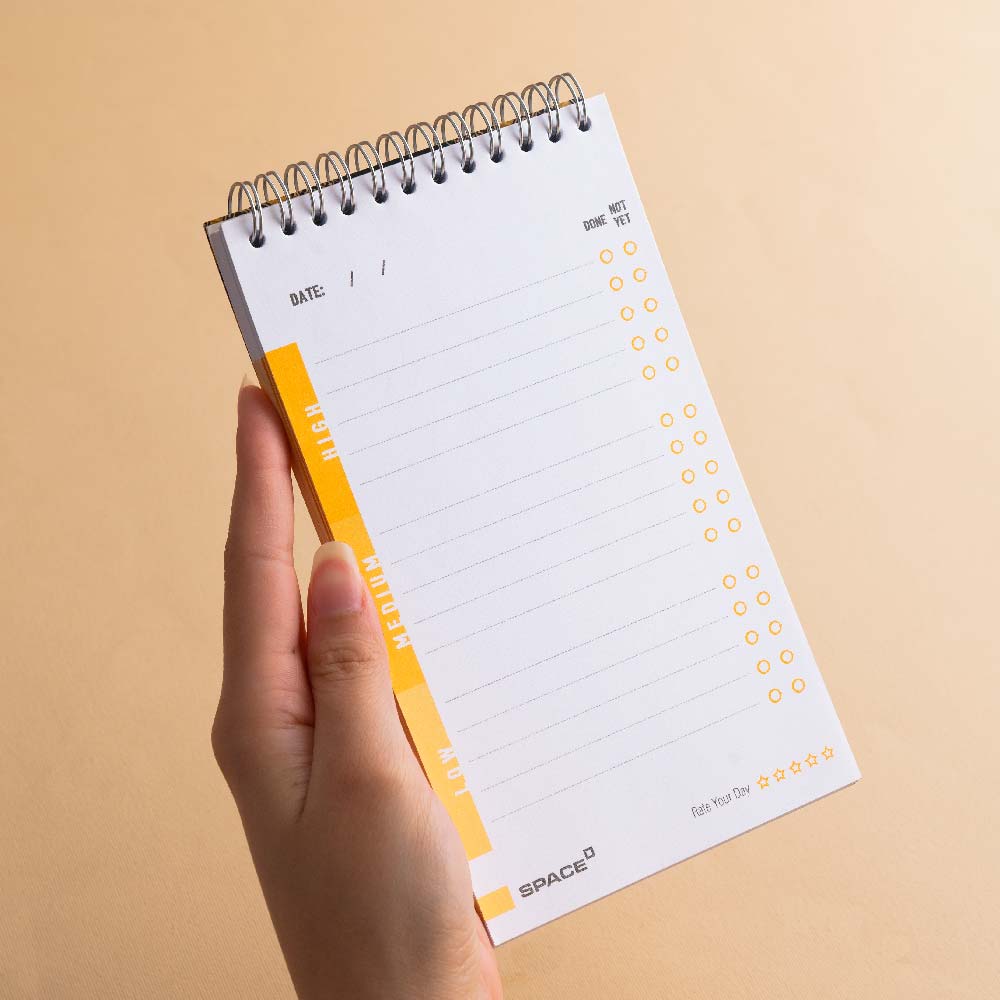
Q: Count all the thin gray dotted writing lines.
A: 15